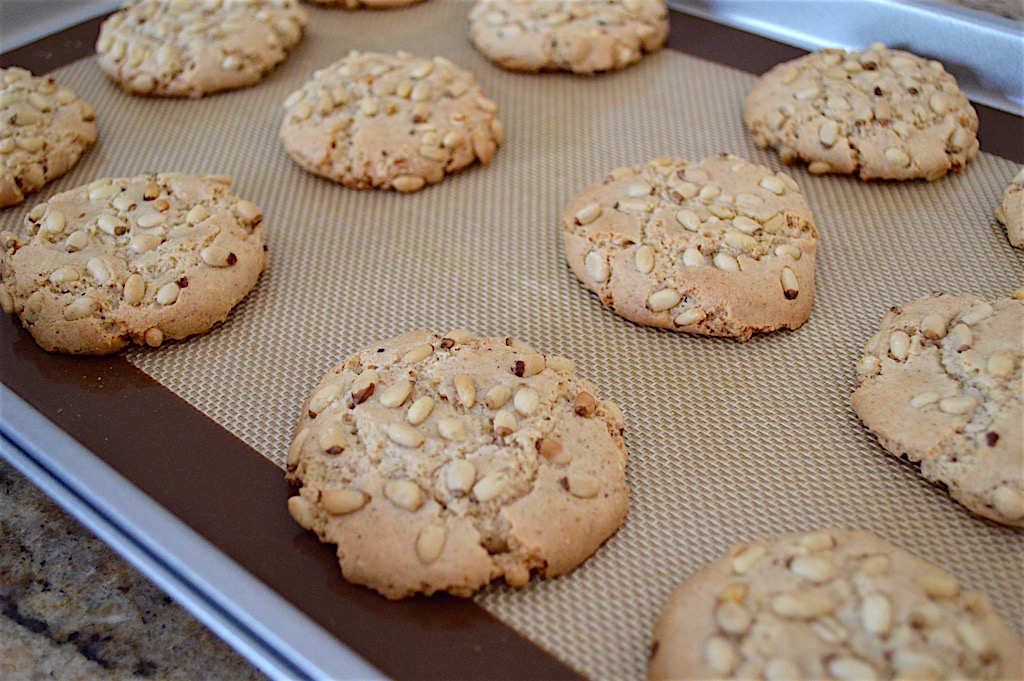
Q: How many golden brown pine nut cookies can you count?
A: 12